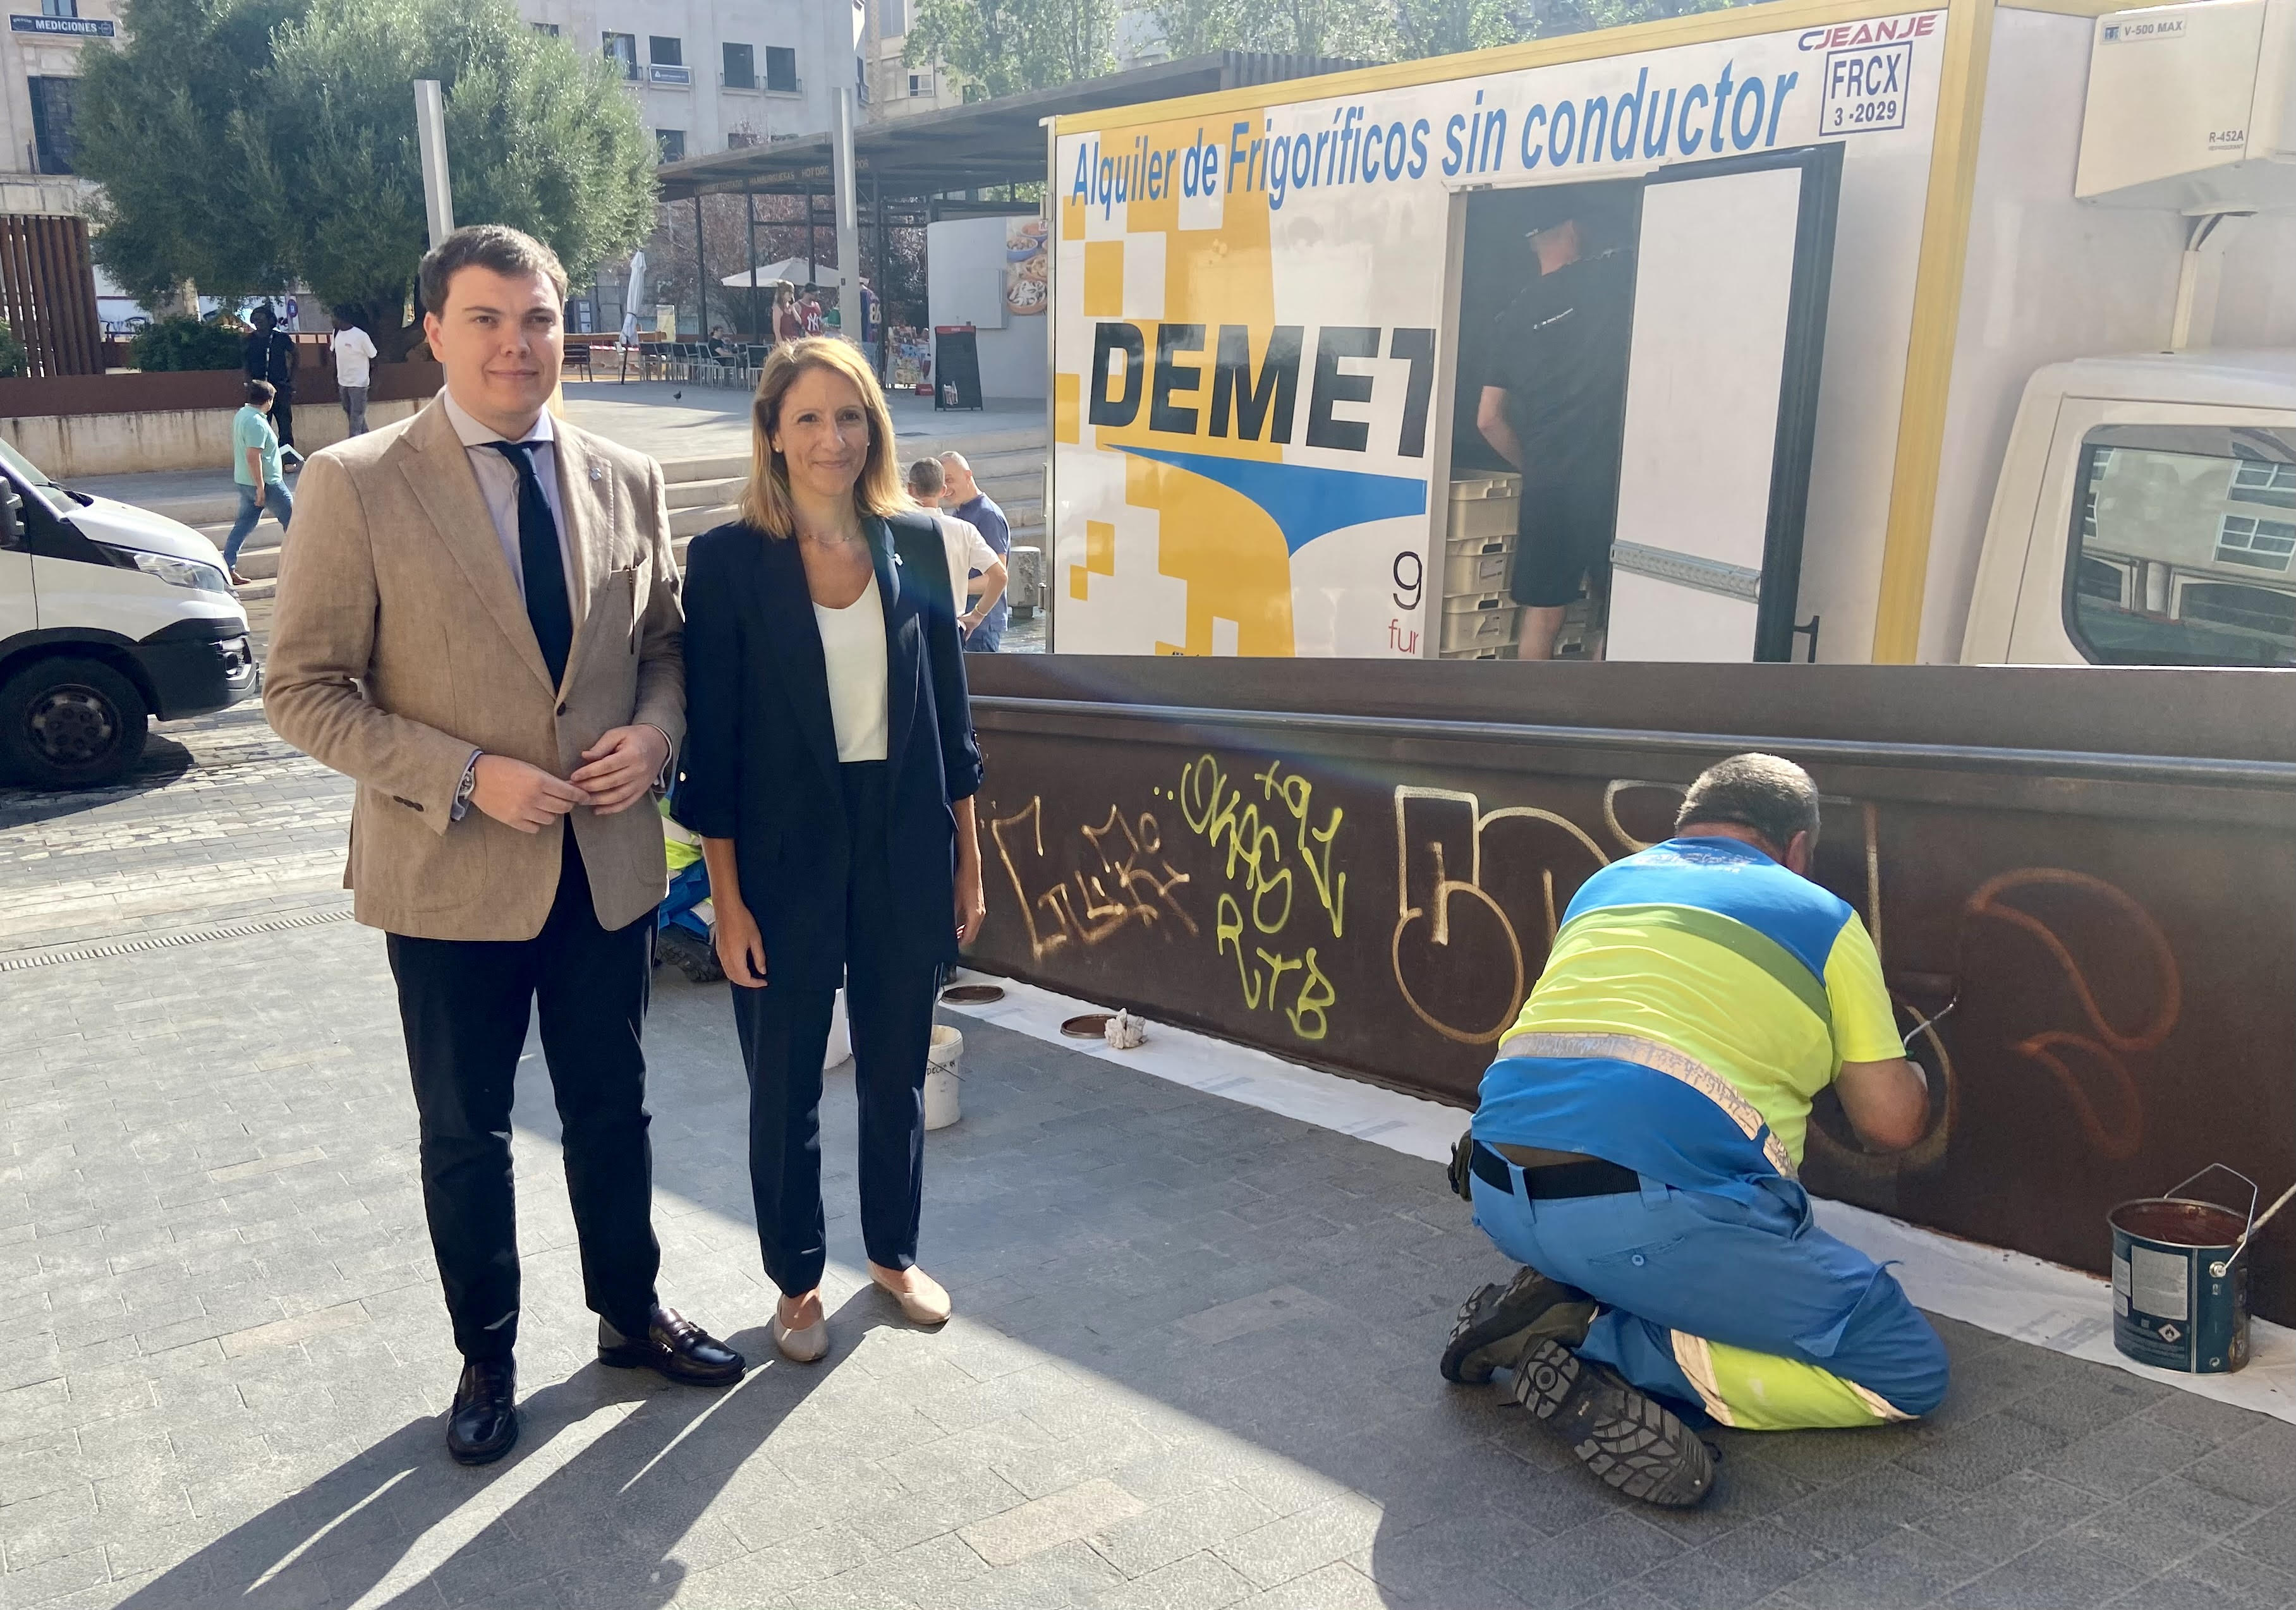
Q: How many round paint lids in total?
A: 2